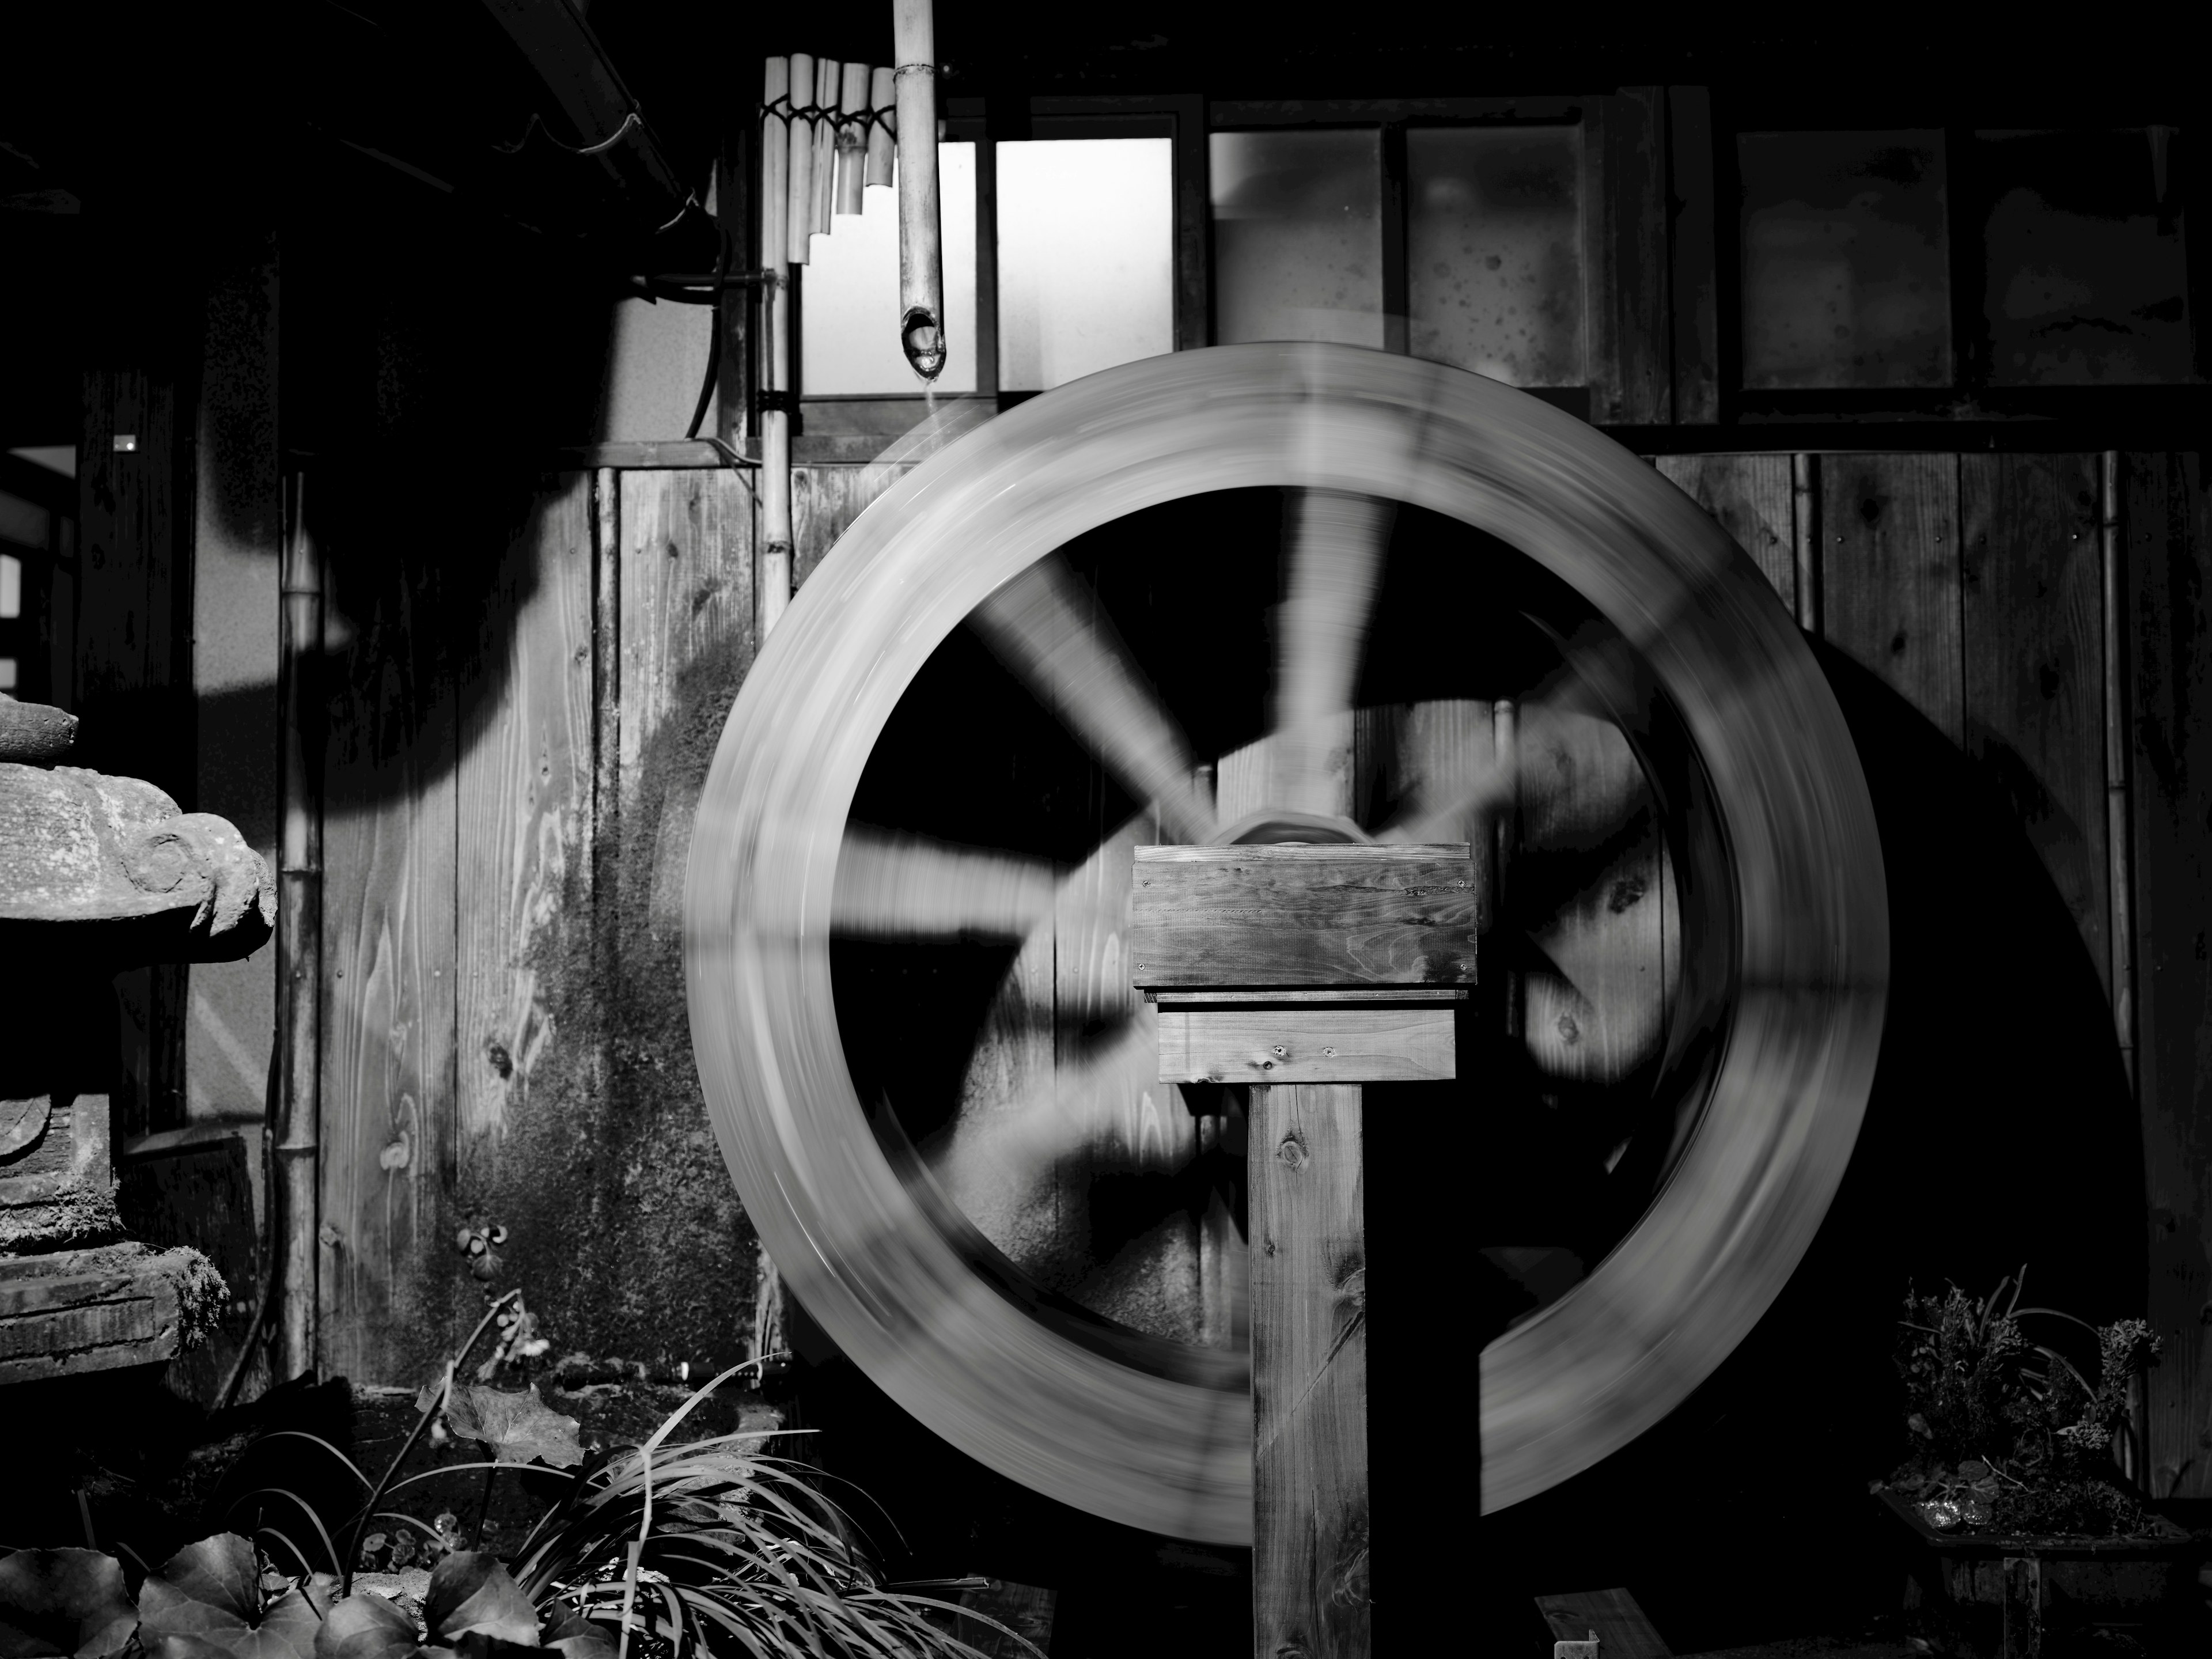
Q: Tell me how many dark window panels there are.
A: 4